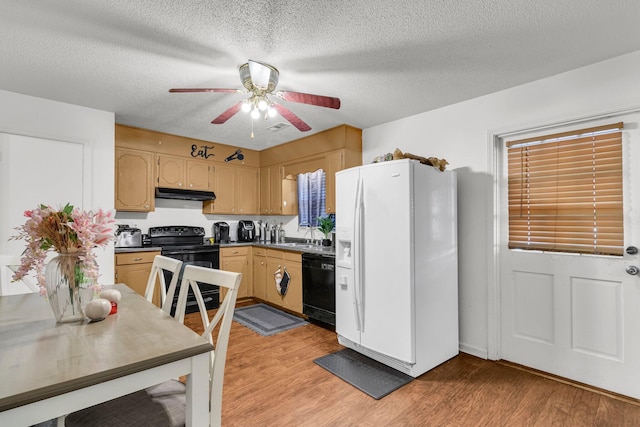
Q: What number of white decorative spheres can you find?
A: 2